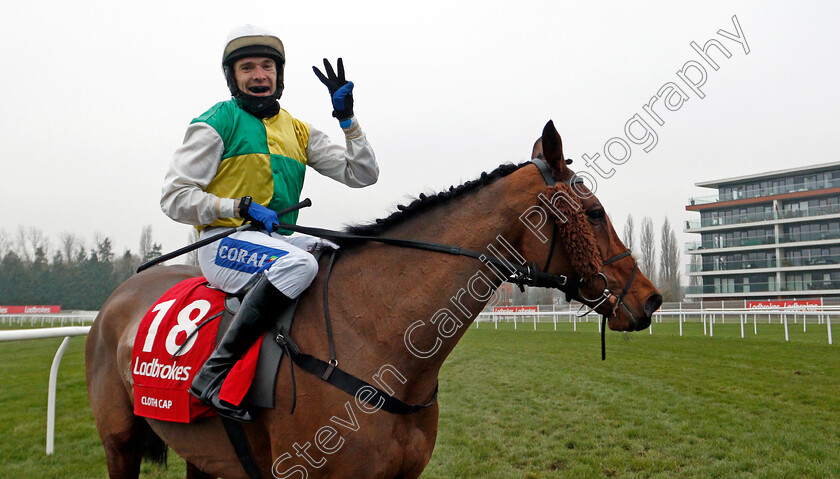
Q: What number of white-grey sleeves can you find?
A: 2